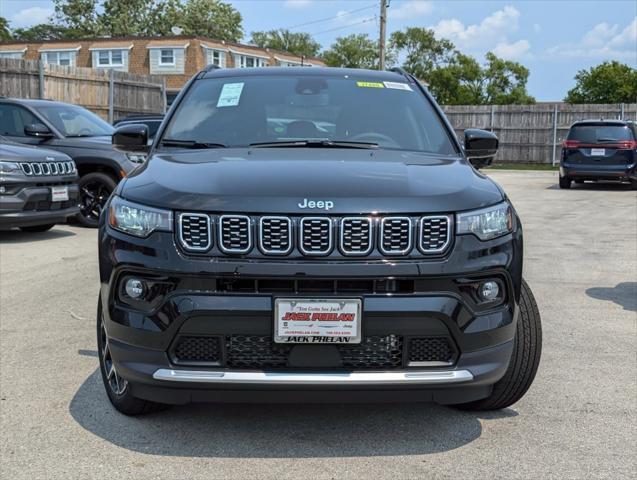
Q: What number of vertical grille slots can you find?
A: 7